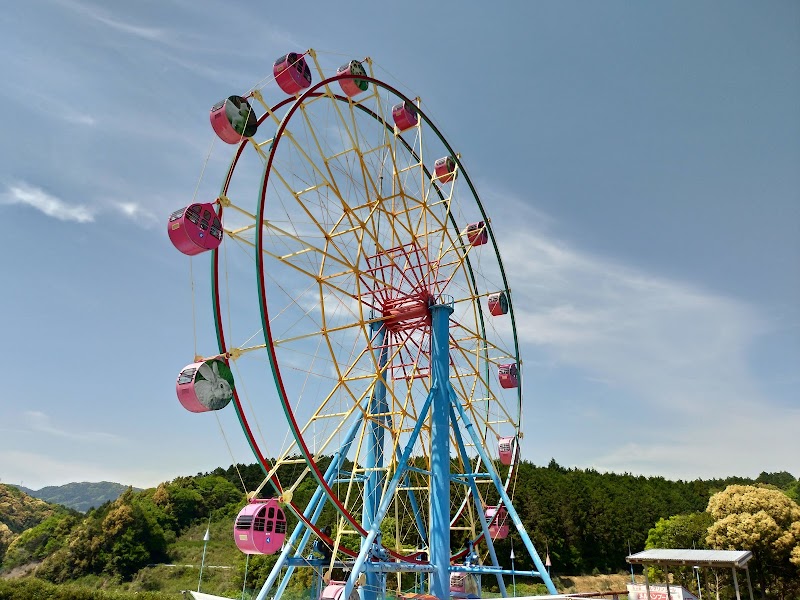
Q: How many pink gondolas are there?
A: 15